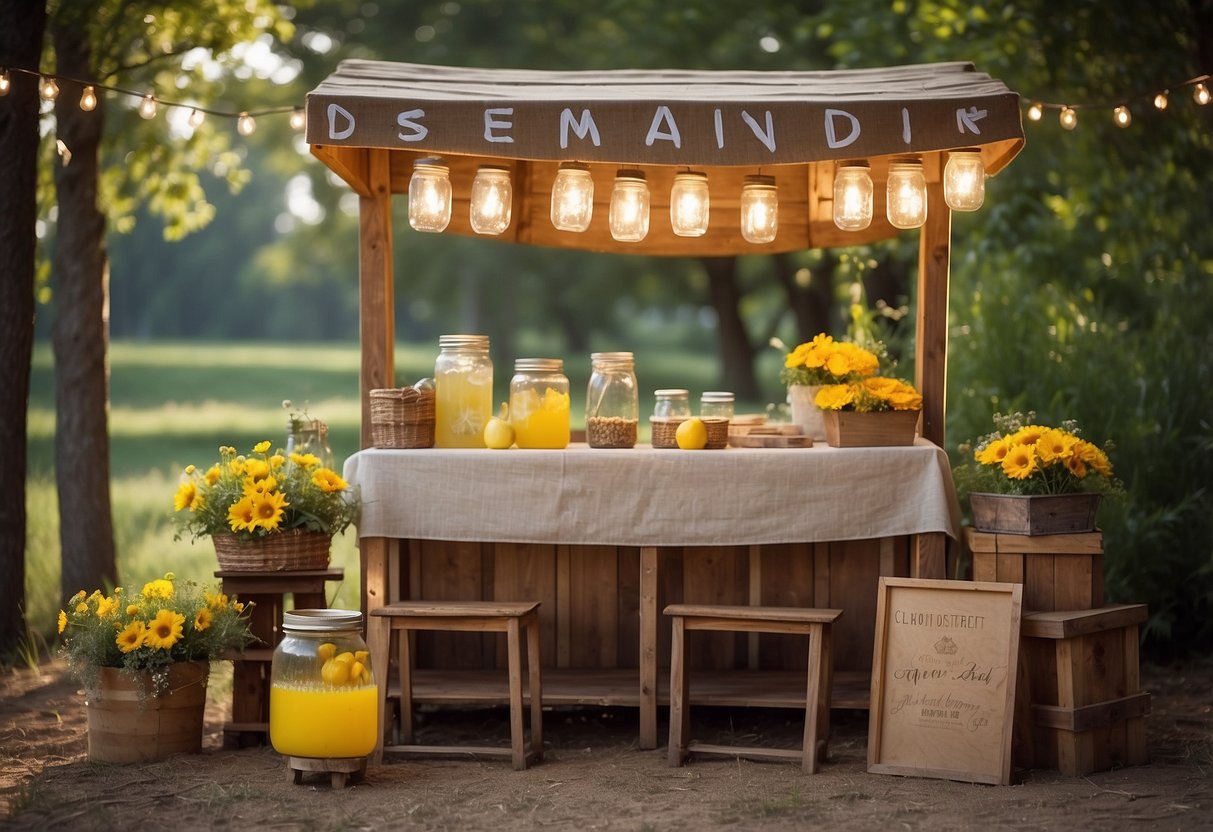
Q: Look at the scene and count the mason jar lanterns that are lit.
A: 9